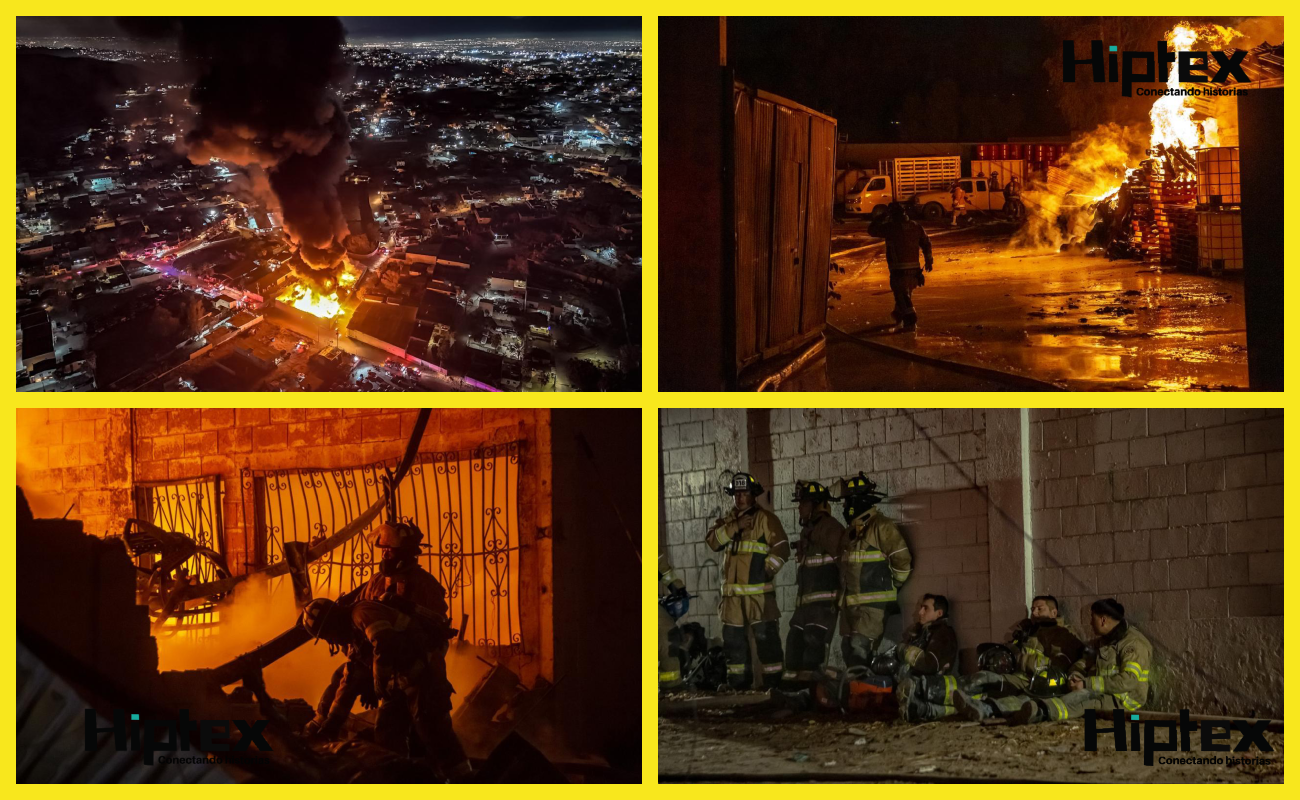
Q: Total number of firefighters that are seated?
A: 3